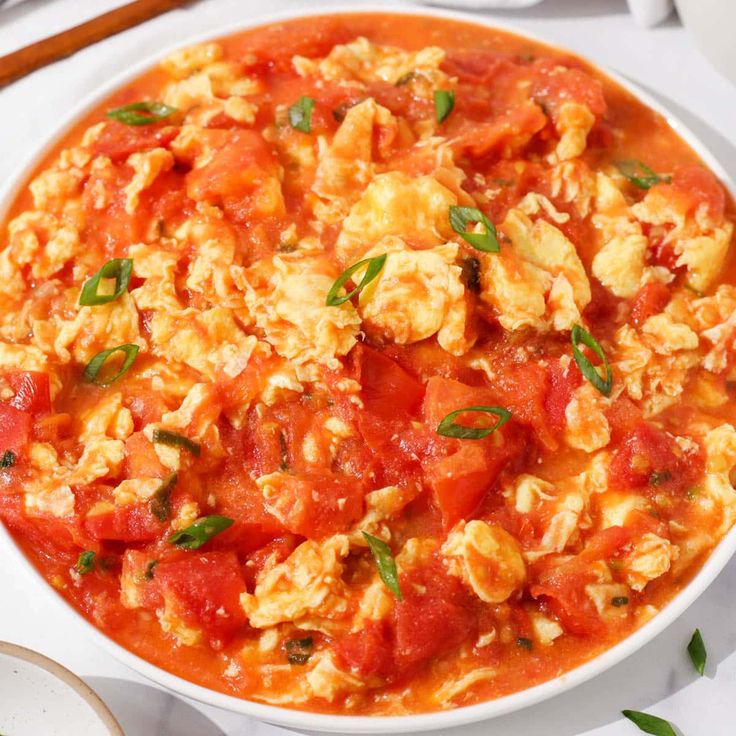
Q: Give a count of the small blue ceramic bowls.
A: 0